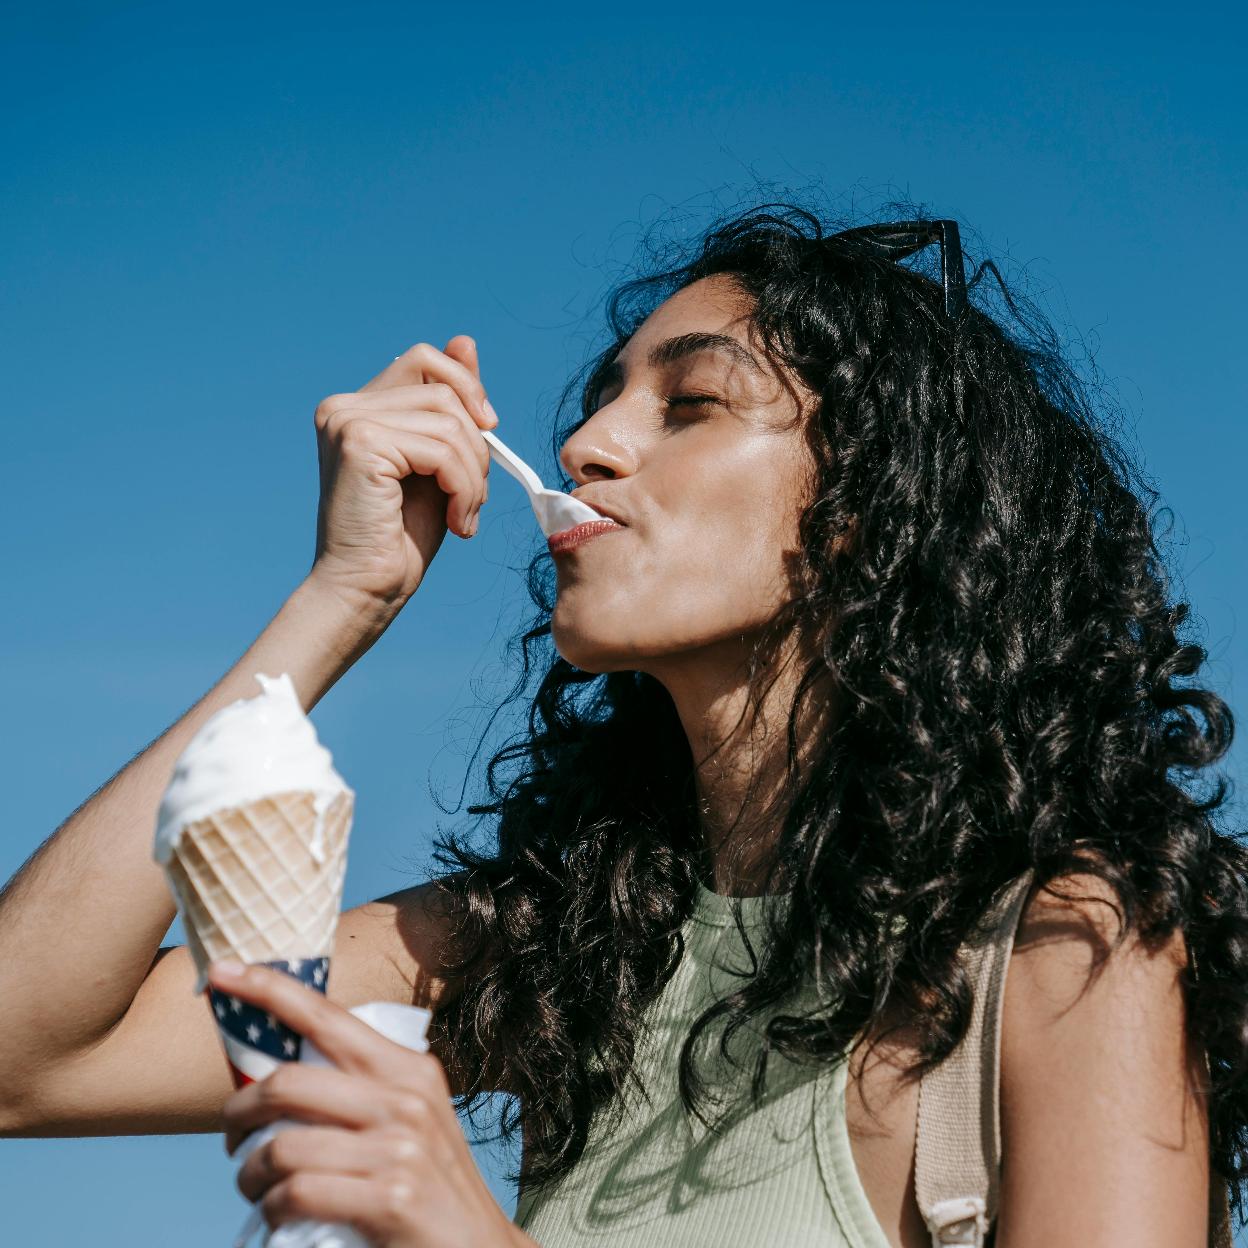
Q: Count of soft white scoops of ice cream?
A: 1